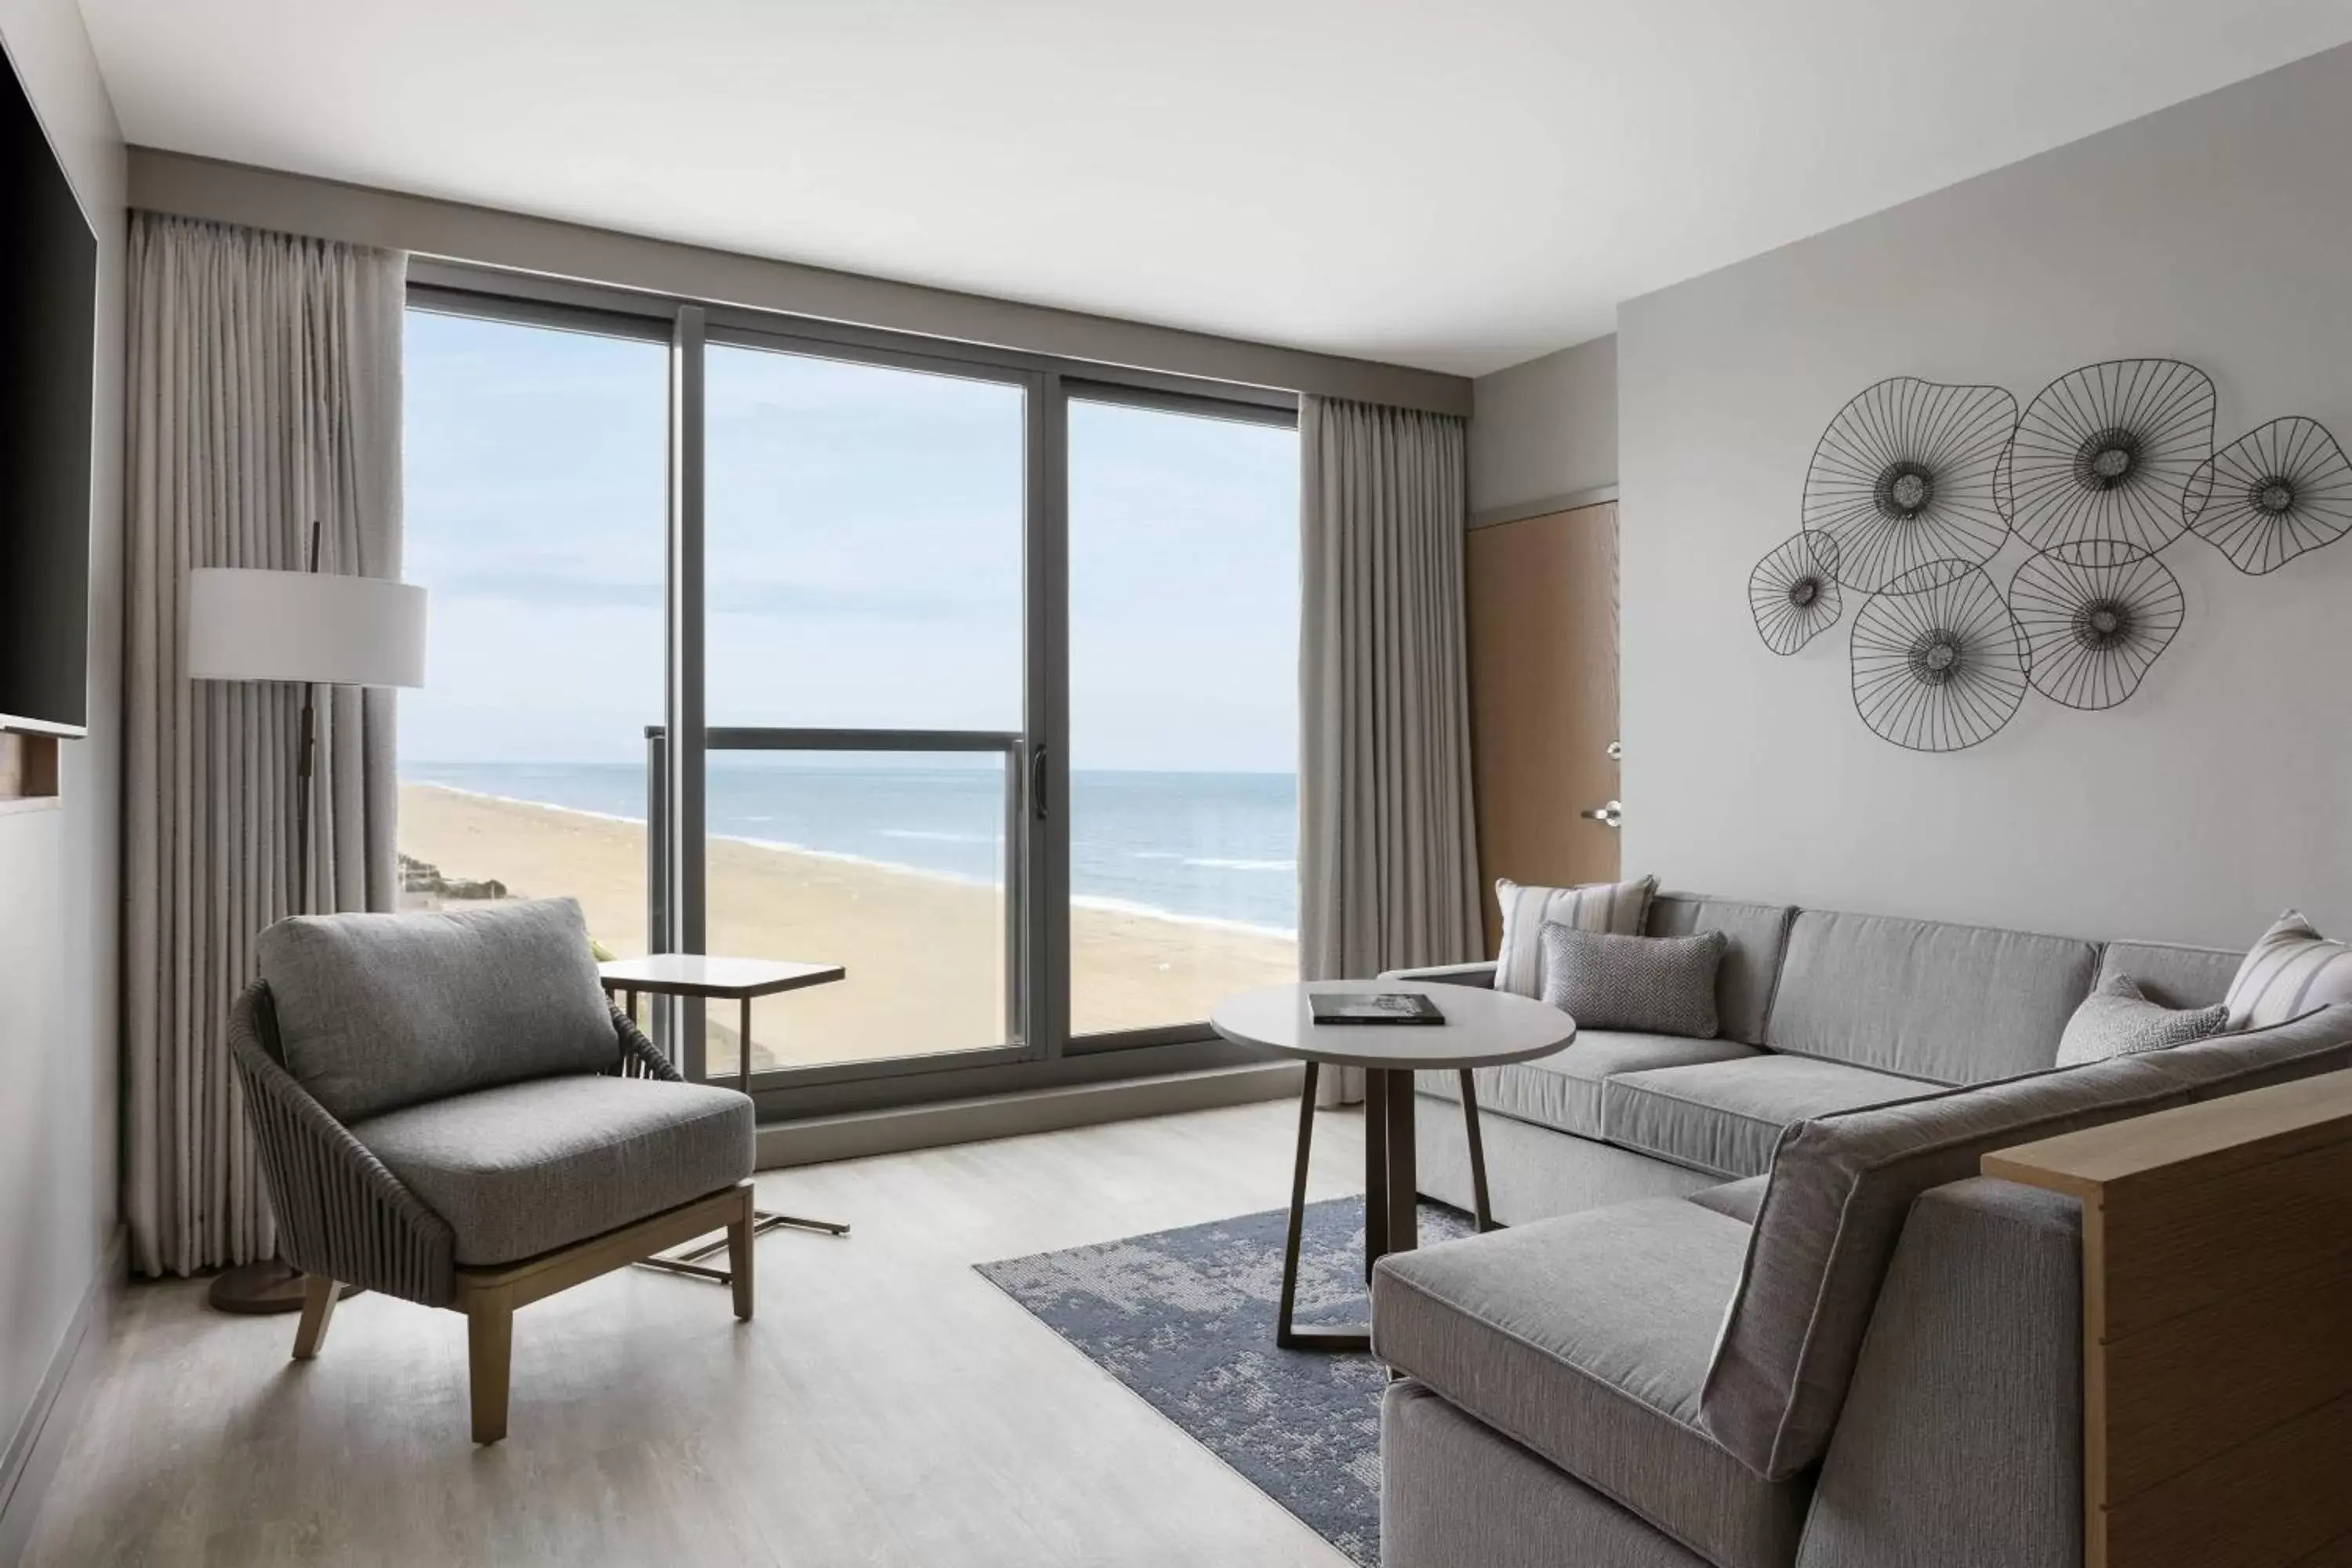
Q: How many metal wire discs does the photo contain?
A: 6